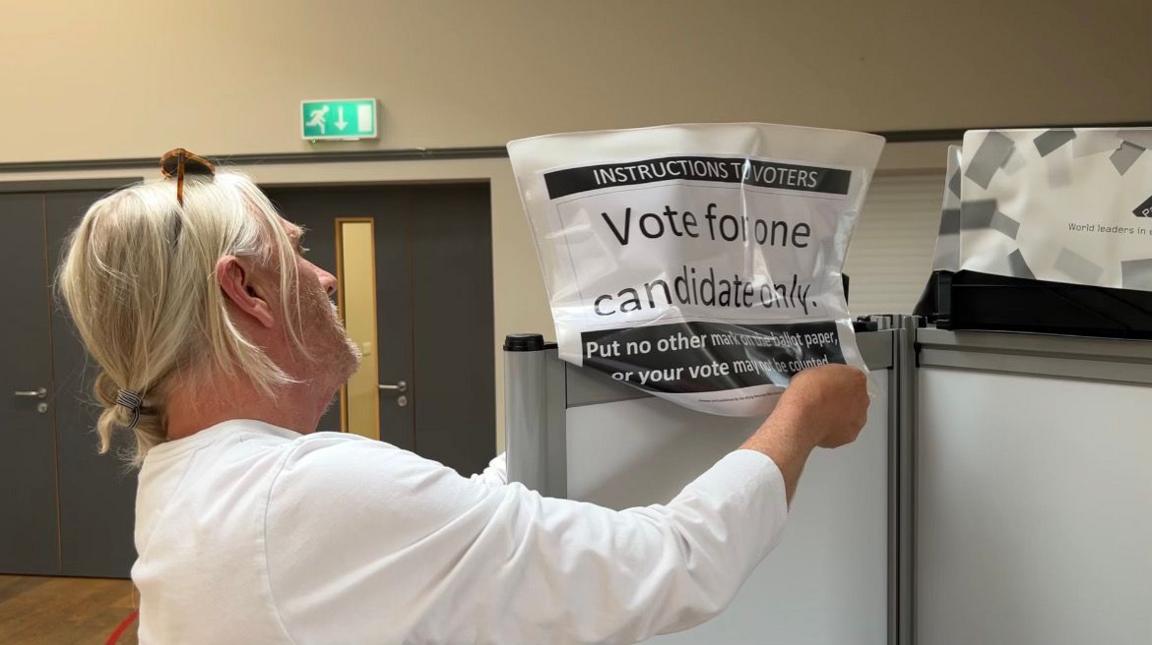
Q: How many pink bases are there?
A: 0